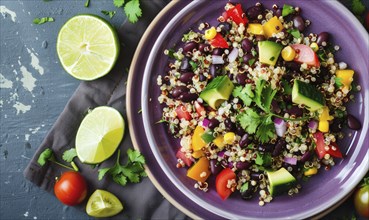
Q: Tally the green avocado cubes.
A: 4